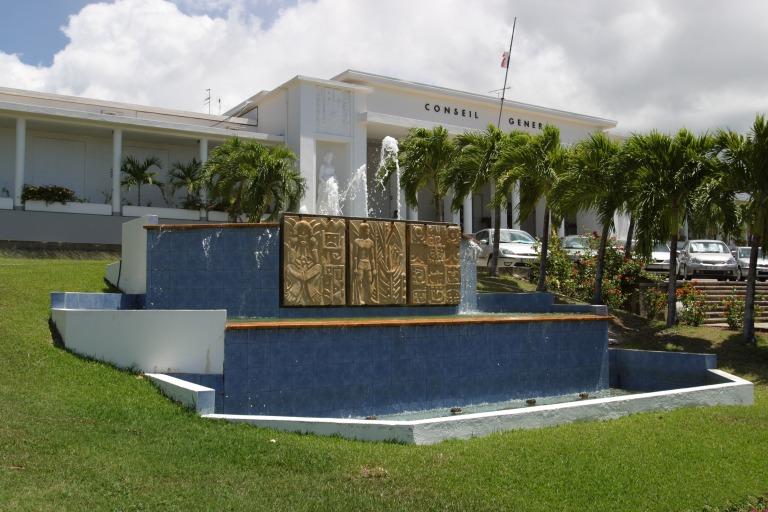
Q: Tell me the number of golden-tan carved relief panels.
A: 3